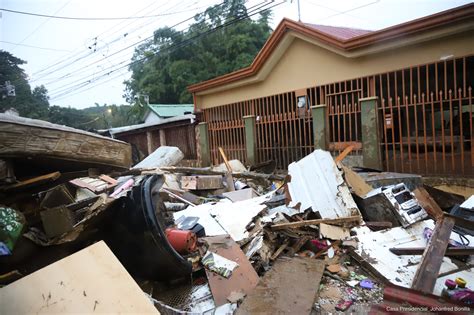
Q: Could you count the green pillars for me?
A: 4